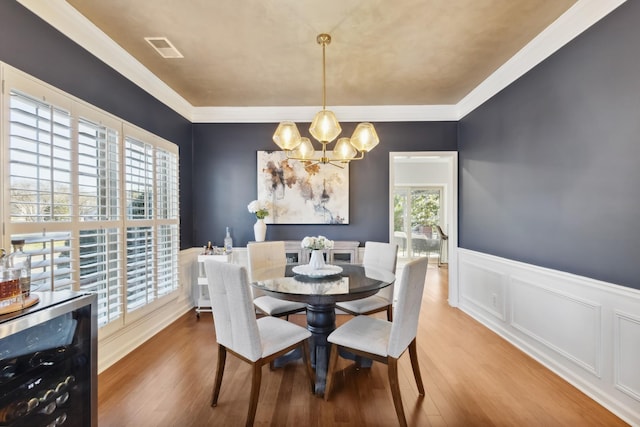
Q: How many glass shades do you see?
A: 5